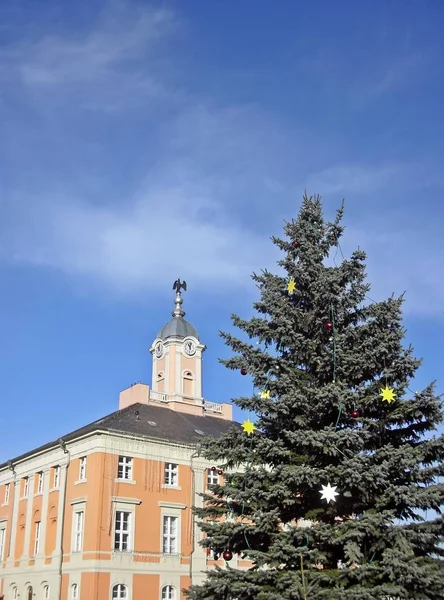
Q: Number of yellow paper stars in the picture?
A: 4